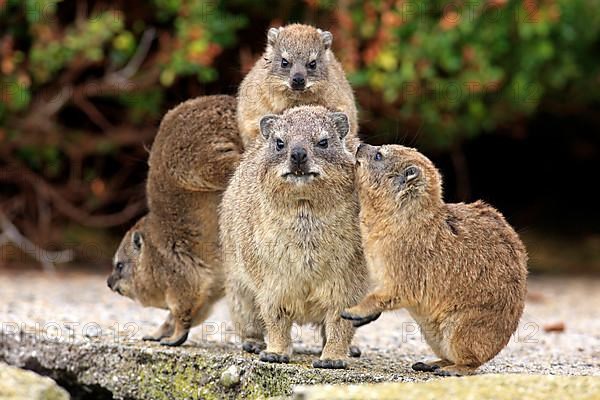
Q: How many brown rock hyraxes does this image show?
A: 4